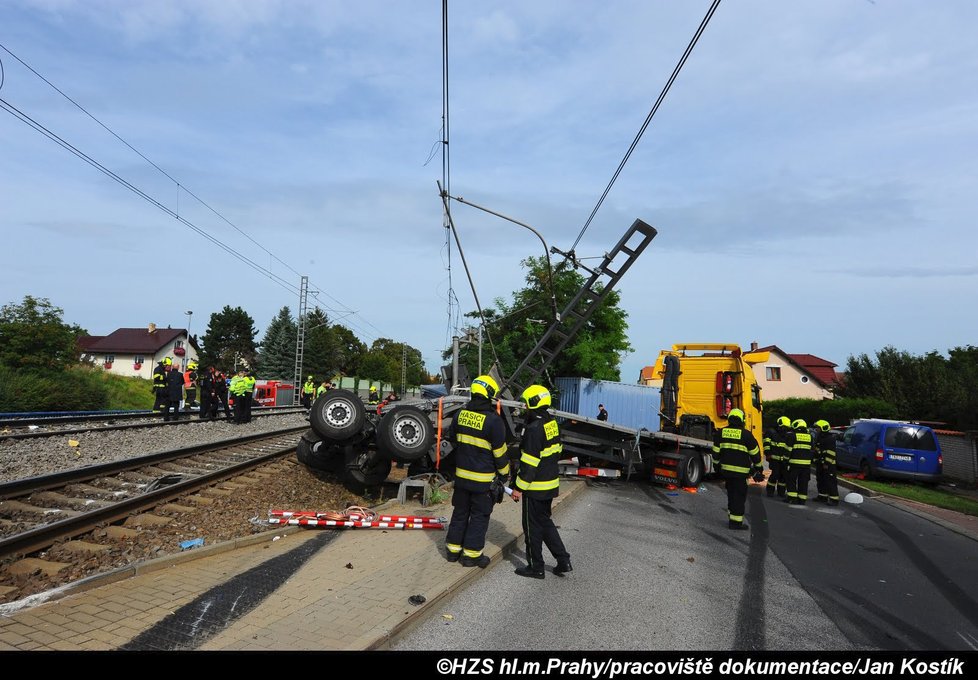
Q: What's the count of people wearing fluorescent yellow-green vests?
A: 4